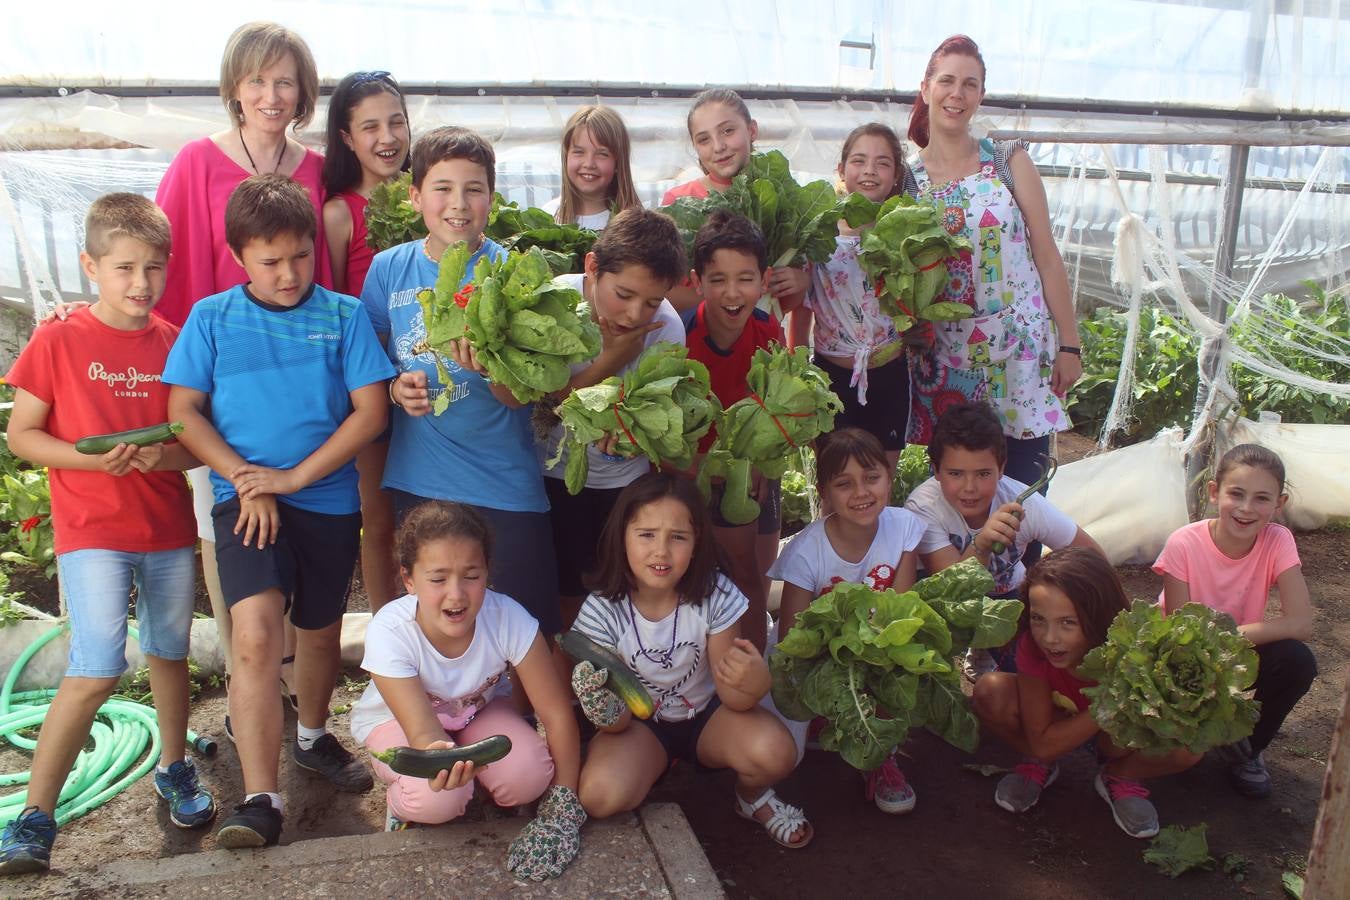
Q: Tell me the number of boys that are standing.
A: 5